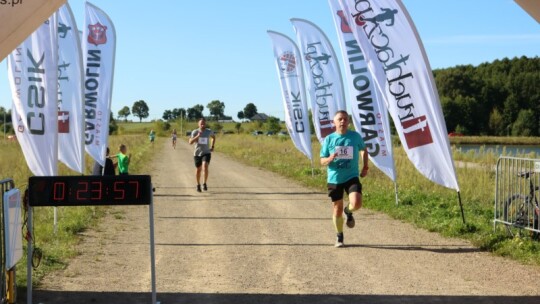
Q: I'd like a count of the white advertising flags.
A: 7